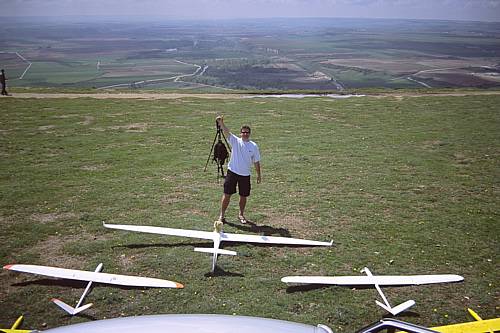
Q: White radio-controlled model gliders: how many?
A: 3